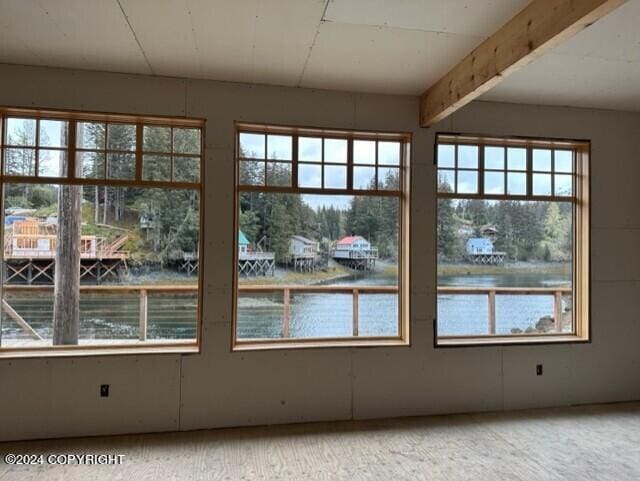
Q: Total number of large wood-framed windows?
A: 3